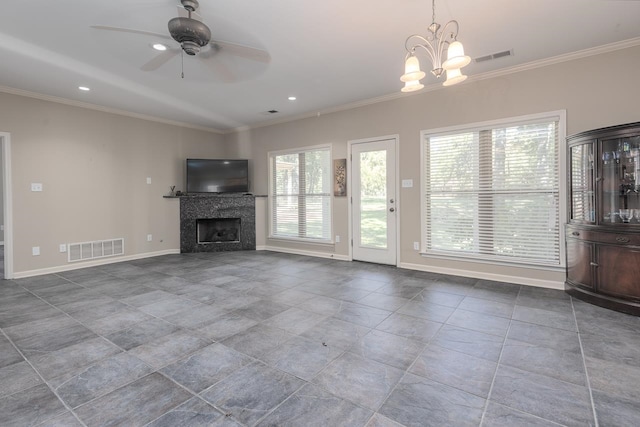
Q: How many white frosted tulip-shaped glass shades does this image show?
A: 4